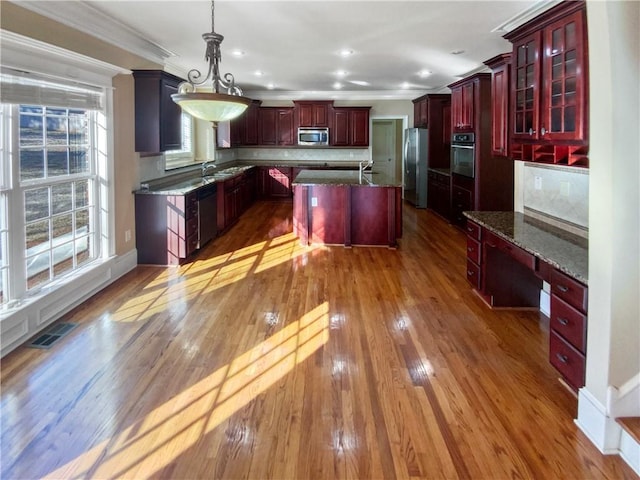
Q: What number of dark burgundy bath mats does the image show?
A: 0